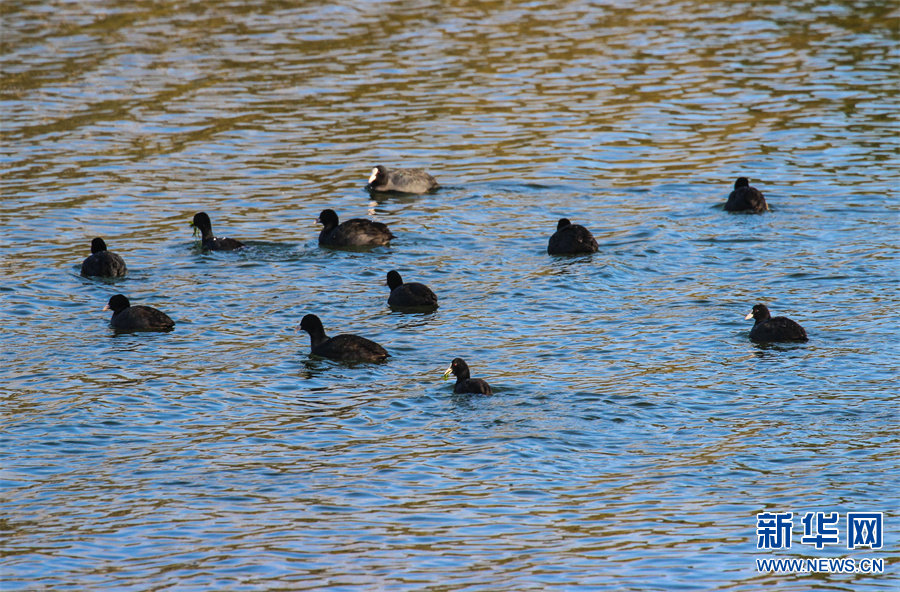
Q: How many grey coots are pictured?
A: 1